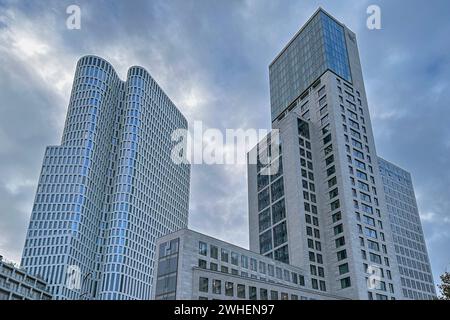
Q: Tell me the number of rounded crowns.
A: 2